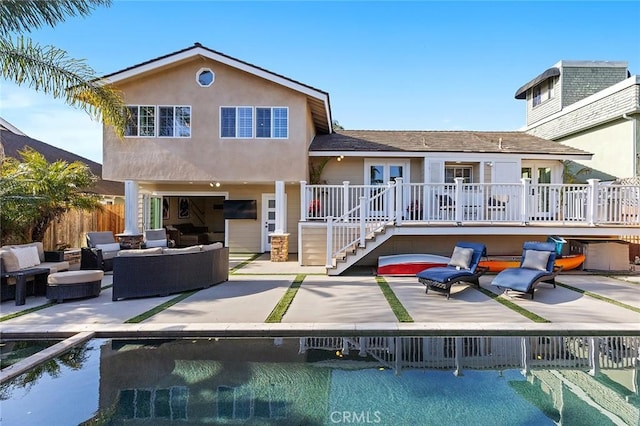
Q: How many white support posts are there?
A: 2